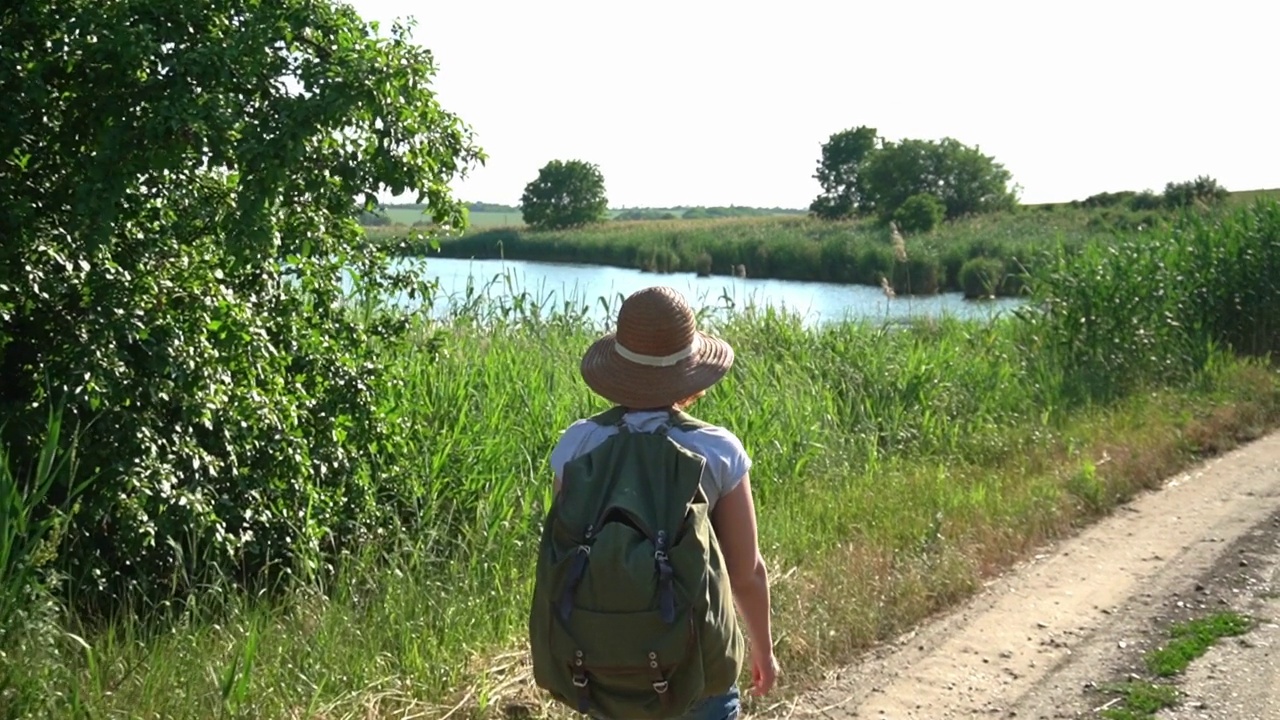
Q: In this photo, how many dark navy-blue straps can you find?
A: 2